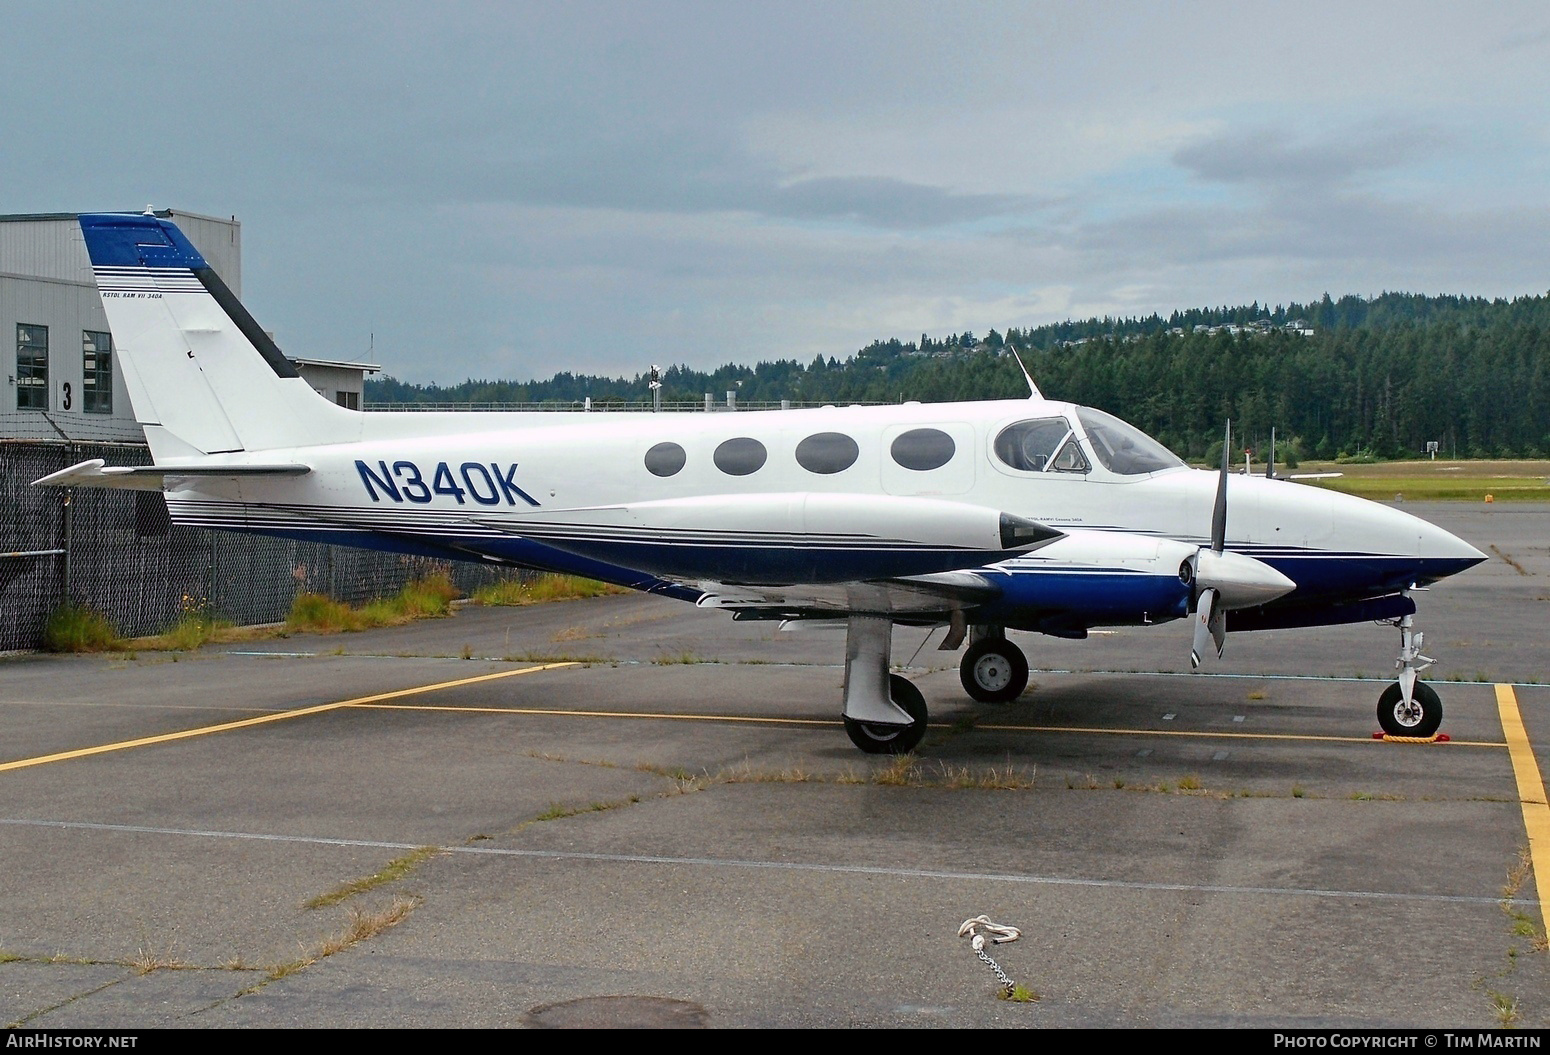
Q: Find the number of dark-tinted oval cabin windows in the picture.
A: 4